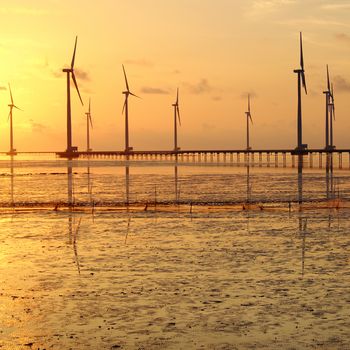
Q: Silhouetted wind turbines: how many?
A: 9